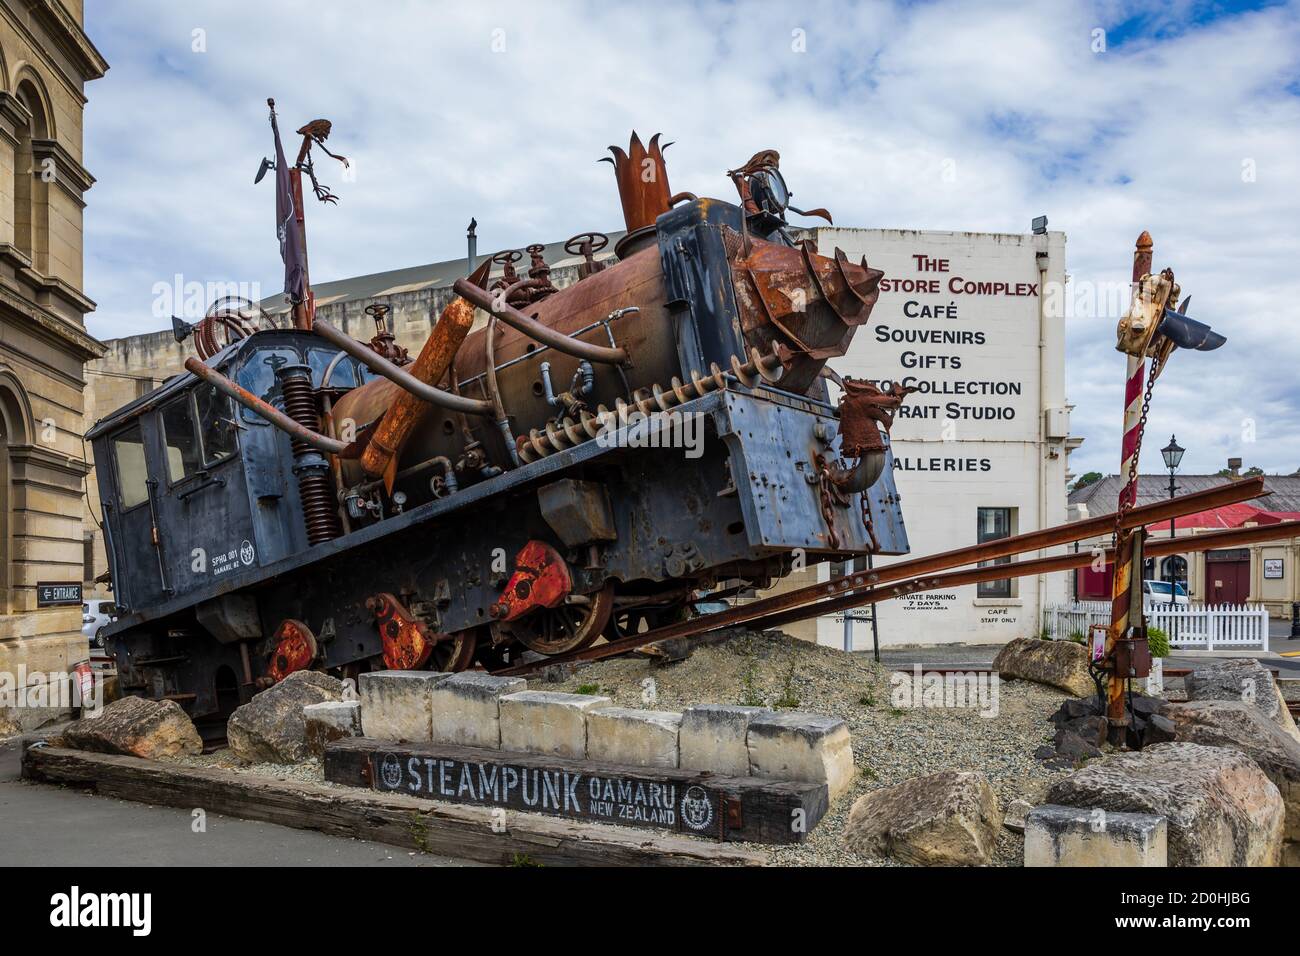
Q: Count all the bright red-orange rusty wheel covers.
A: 3